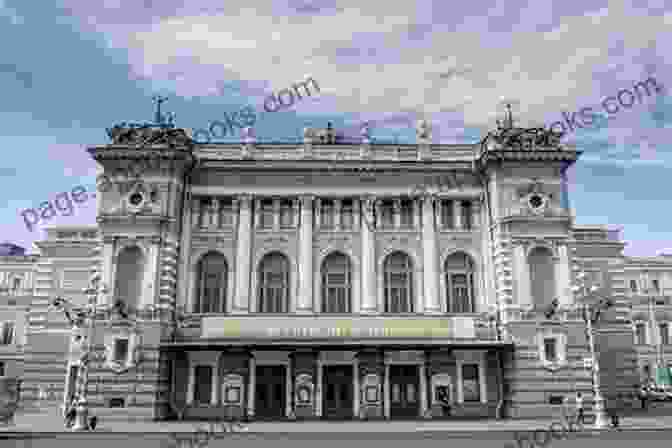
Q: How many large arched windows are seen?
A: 5